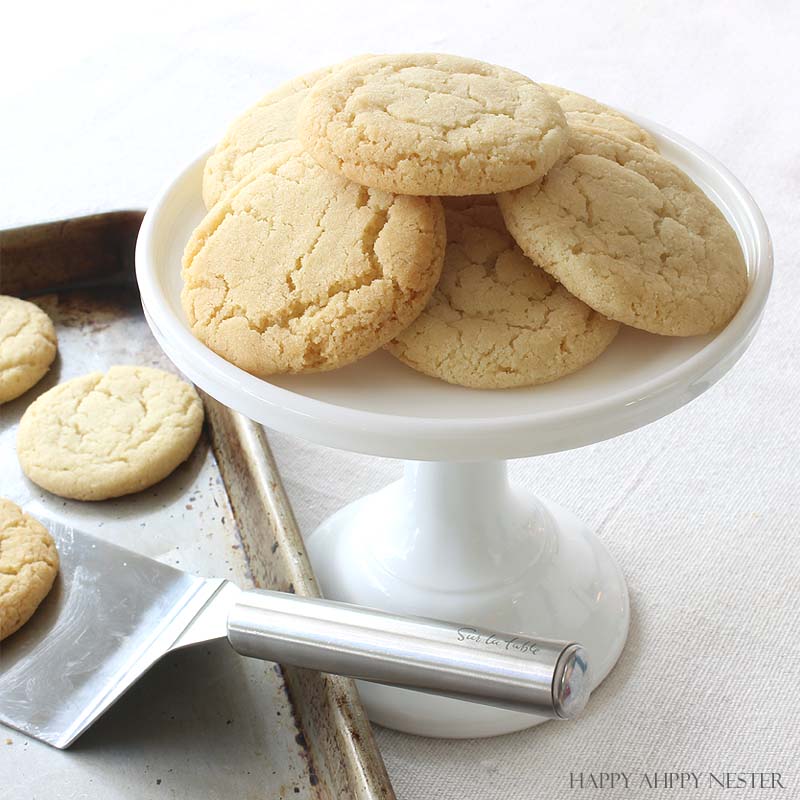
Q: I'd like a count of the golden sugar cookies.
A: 9